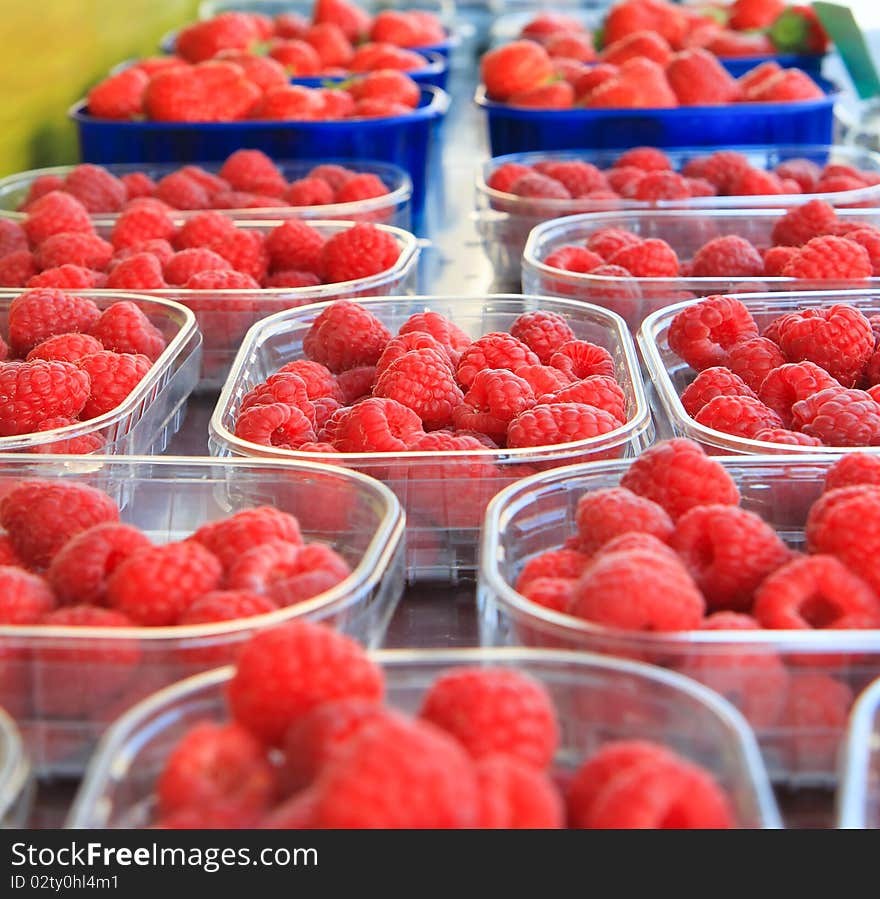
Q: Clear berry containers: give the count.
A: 12